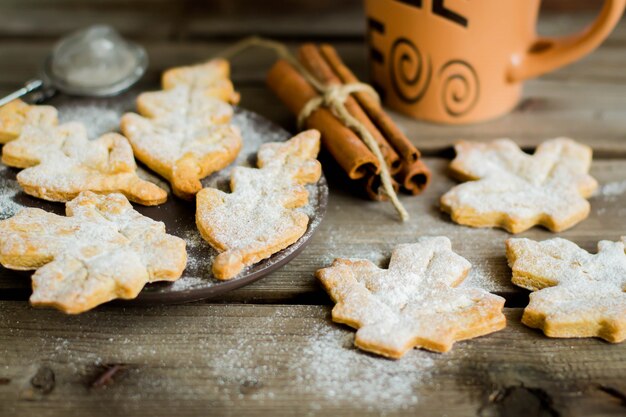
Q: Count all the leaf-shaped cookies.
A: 7